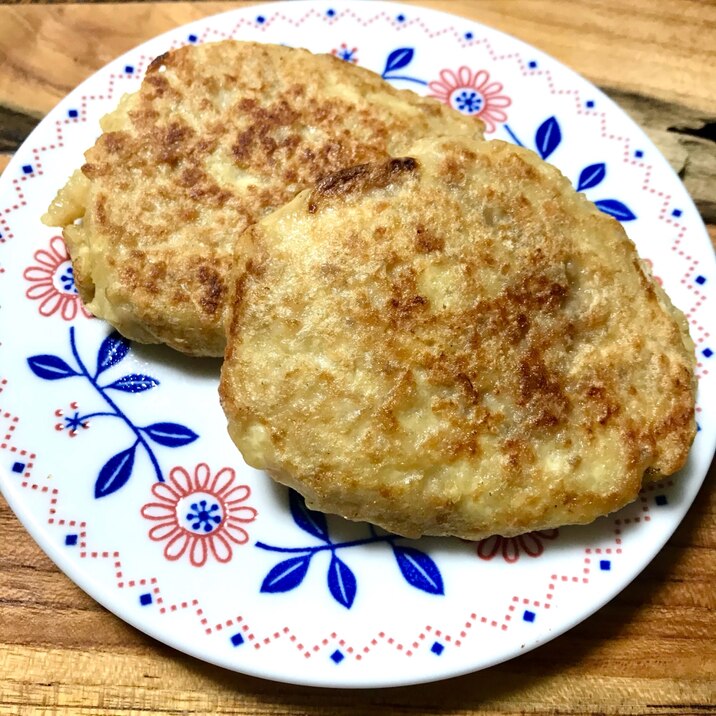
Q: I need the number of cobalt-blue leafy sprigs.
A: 4